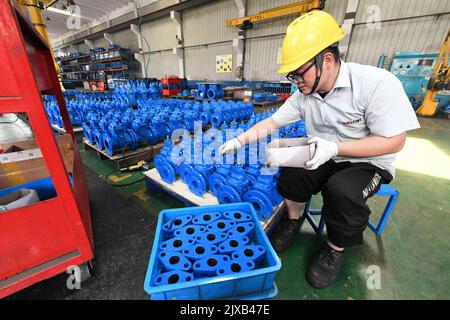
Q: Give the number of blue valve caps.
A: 15